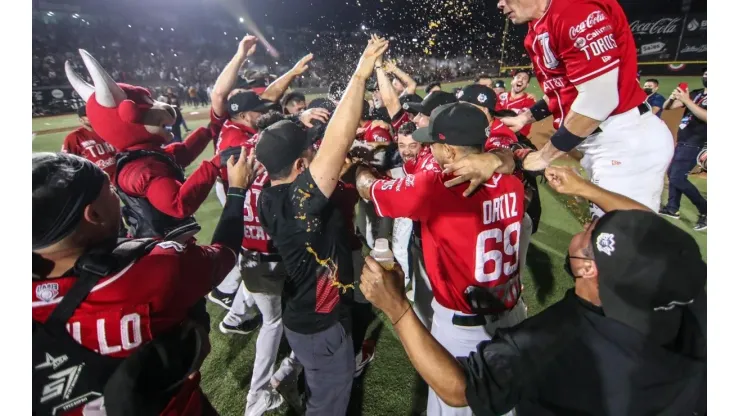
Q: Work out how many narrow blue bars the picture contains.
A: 0